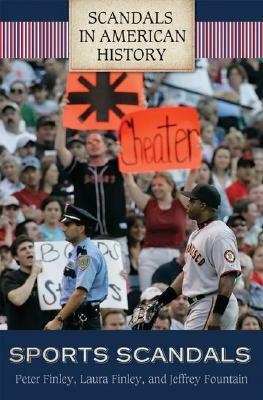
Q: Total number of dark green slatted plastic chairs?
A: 0